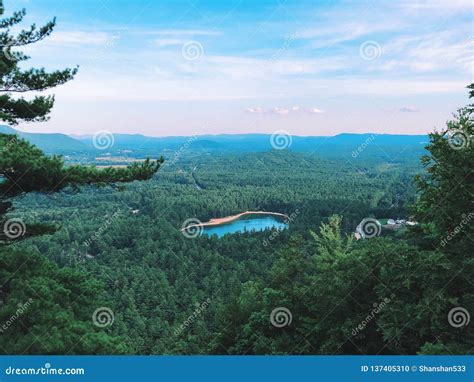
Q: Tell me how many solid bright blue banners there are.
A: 1